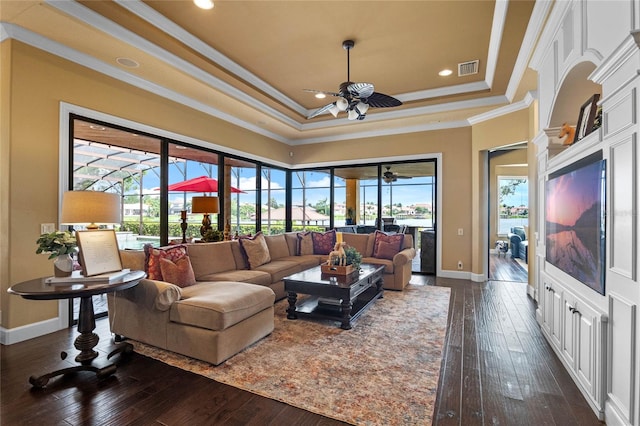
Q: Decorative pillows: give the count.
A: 7